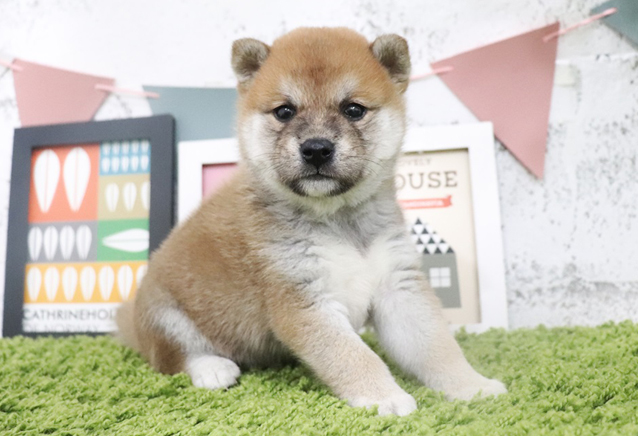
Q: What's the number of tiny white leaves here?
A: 10